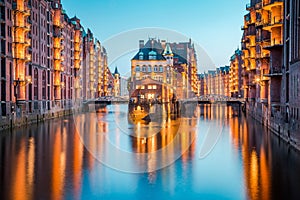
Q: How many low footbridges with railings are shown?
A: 2